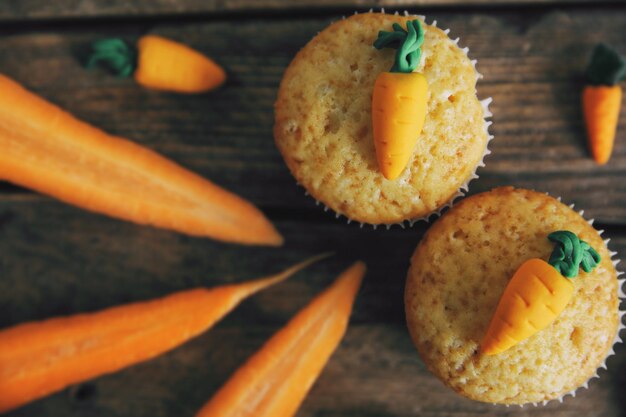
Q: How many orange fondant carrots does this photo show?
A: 4